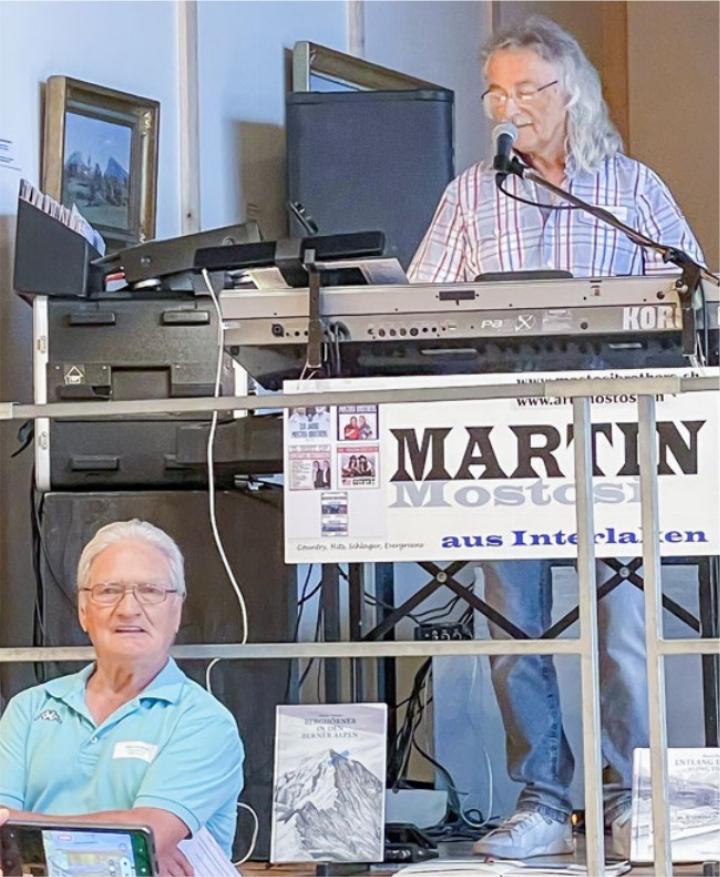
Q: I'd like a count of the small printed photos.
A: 5